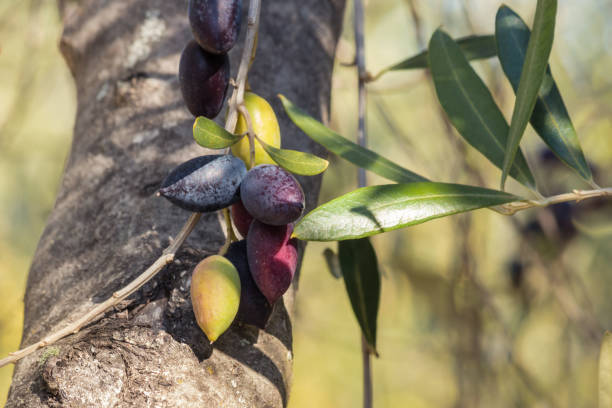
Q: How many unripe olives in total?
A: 2